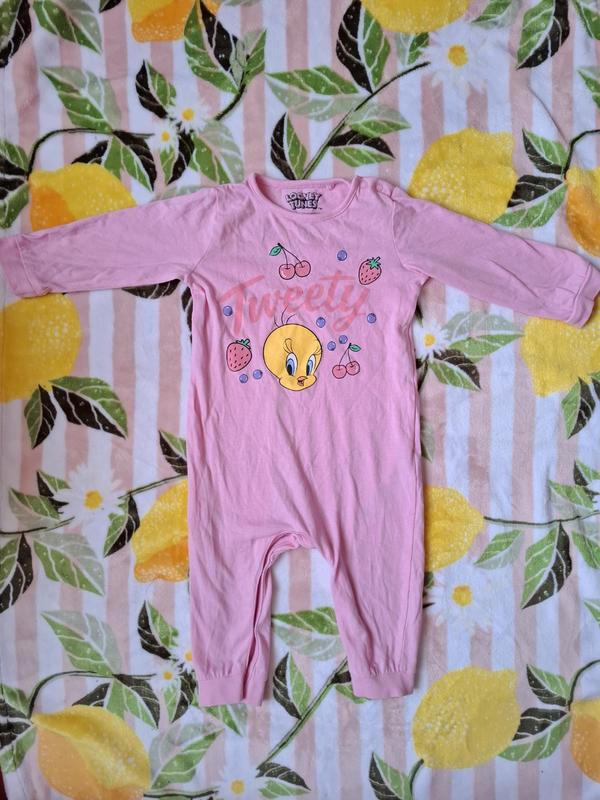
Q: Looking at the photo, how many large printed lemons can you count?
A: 12